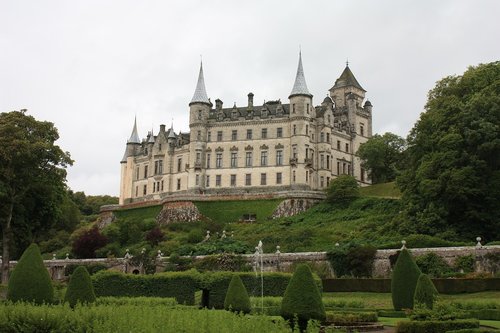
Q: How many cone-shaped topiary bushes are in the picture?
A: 6